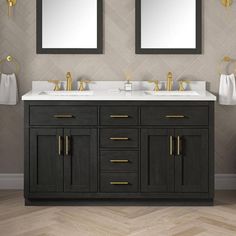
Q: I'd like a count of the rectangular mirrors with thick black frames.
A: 2